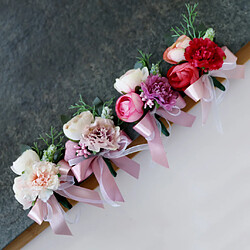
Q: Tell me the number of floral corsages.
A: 4